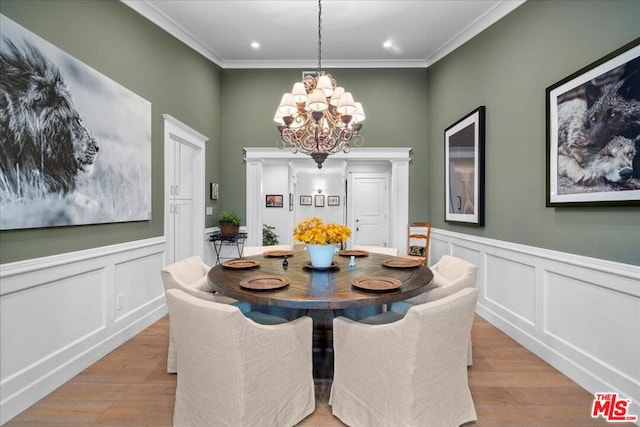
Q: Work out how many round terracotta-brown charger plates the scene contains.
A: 6